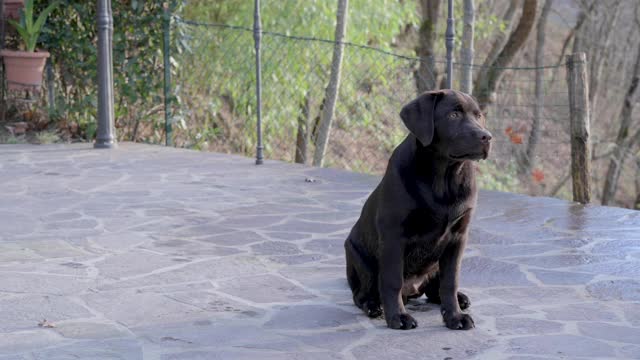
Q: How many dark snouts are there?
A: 1